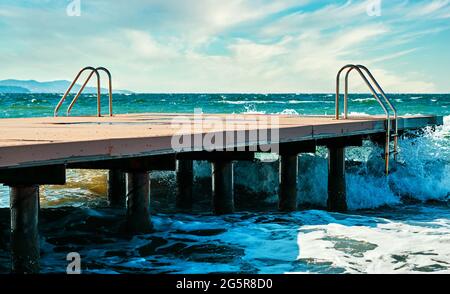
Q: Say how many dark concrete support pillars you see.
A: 7